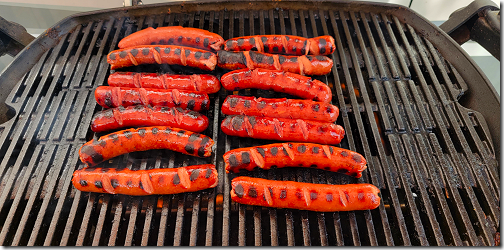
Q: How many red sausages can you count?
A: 14